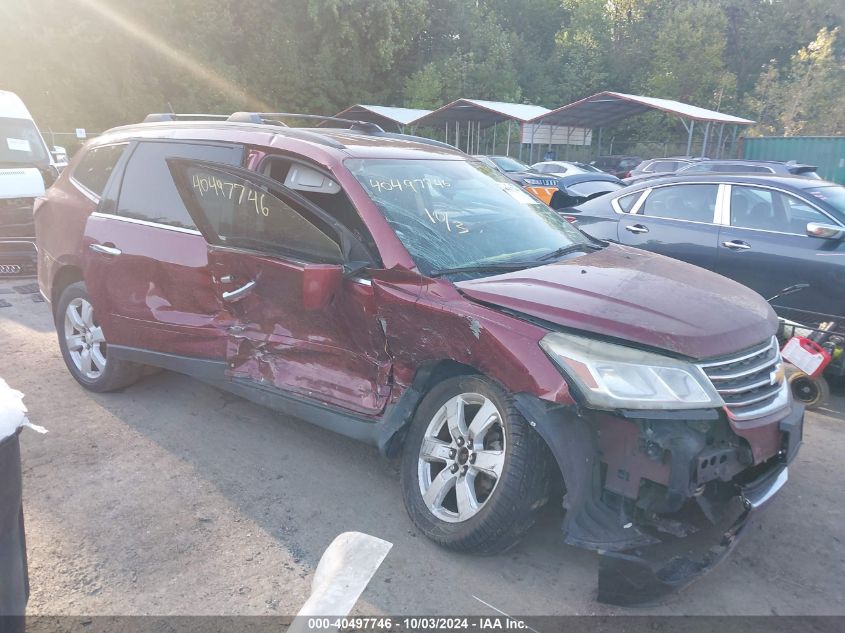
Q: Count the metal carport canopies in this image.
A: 3